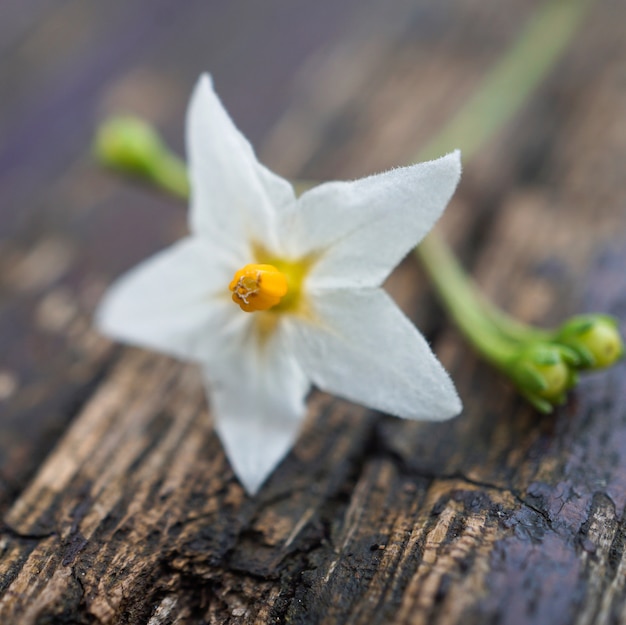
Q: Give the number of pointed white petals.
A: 5